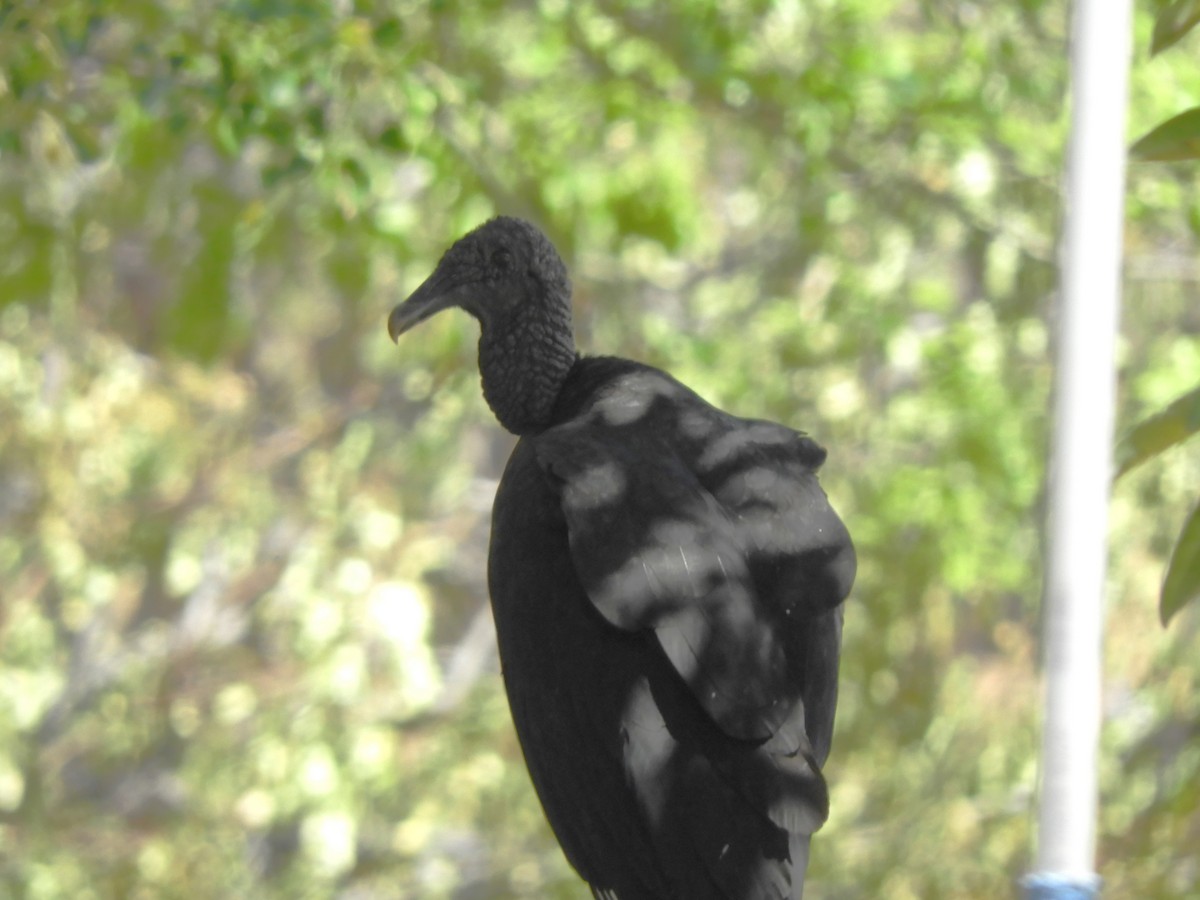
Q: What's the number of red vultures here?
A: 0